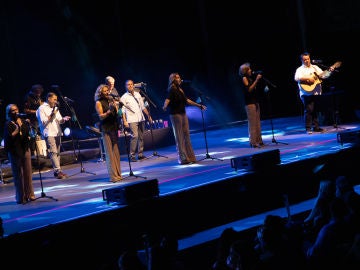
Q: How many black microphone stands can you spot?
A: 7